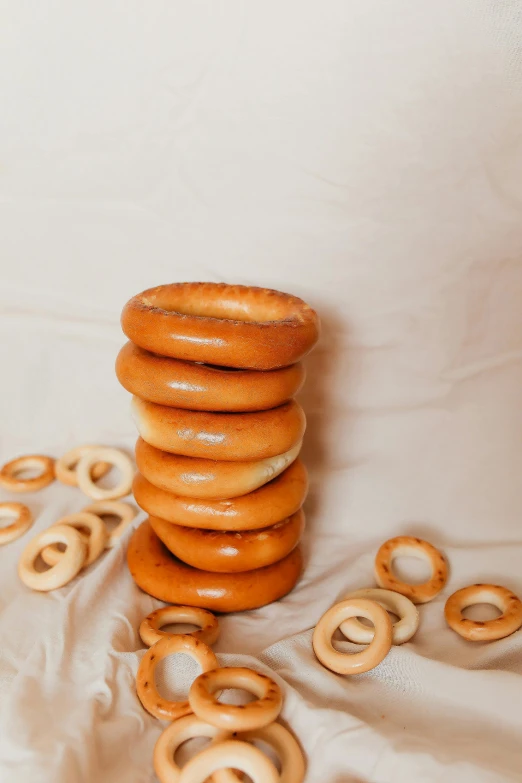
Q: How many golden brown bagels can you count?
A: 7